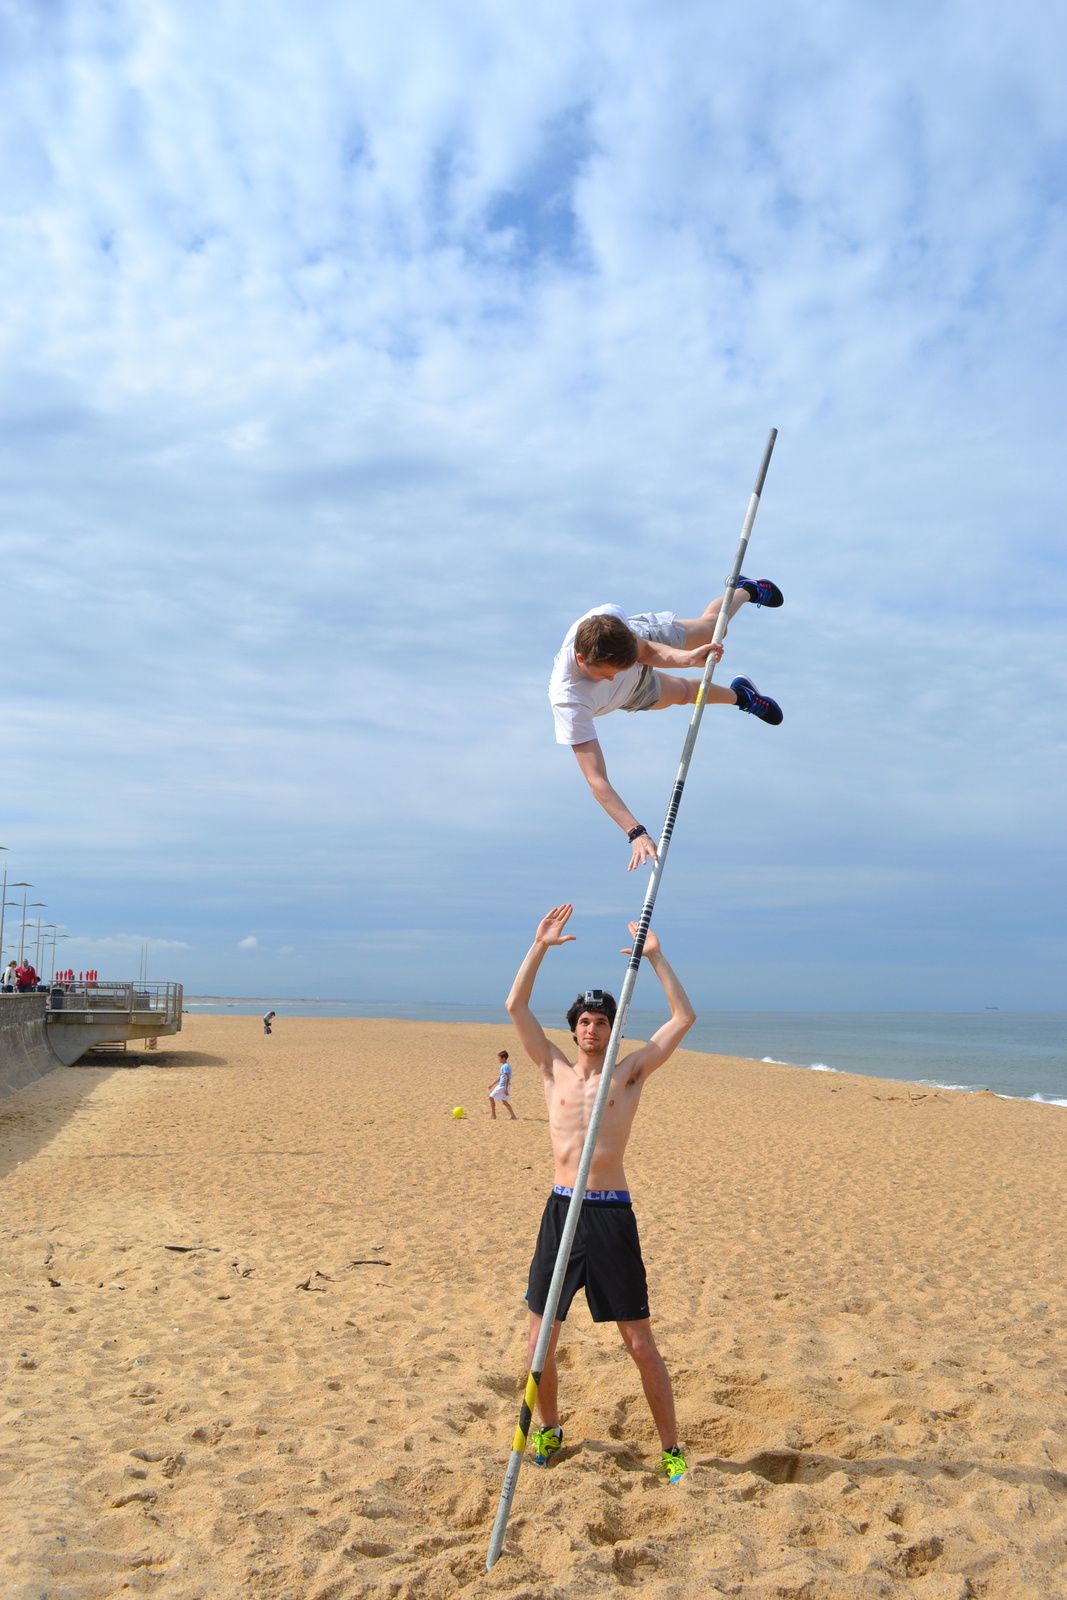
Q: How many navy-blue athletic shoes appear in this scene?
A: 2